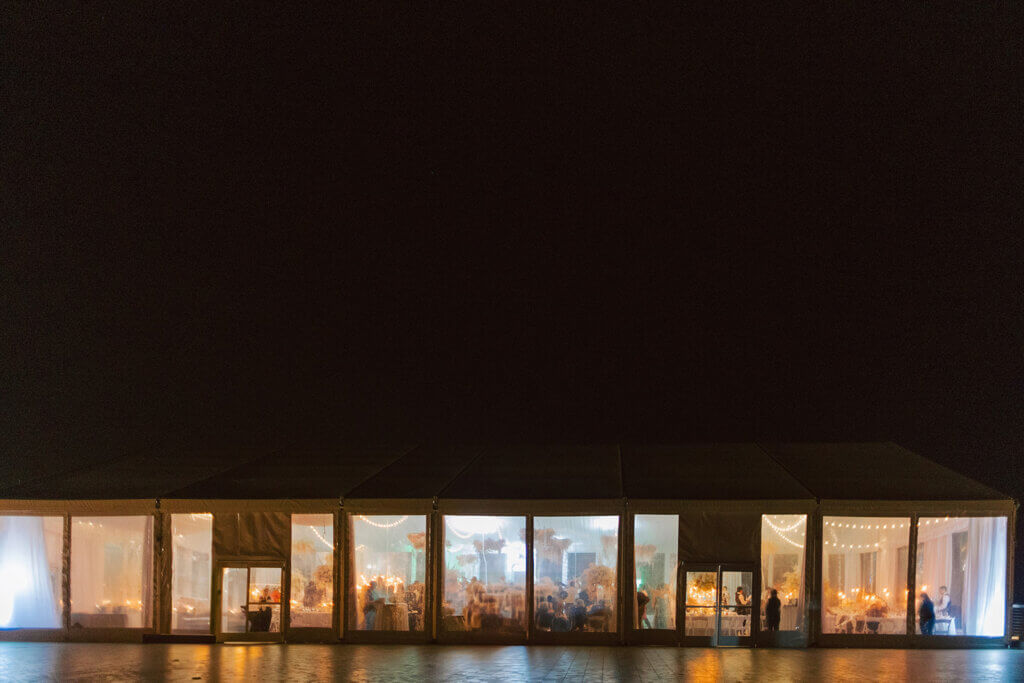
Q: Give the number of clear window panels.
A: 11